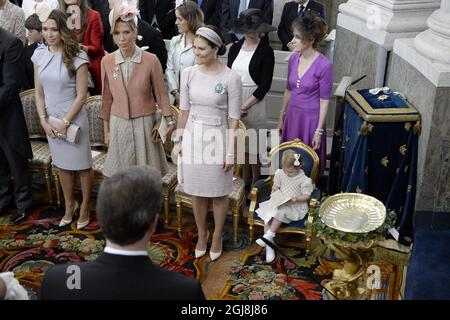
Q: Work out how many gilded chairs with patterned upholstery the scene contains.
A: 4